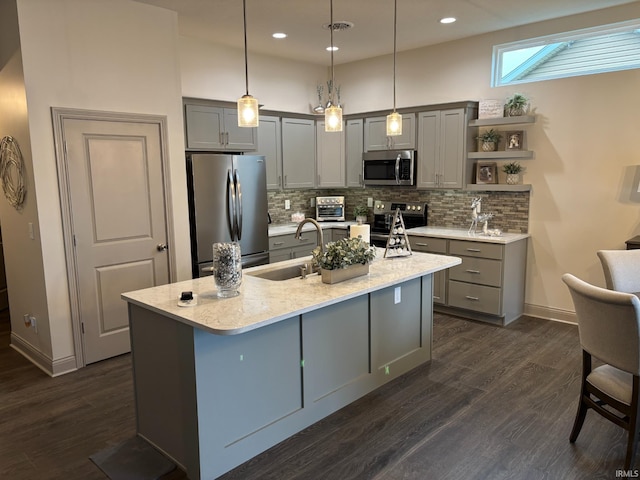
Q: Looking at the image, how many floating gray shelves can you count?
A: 3